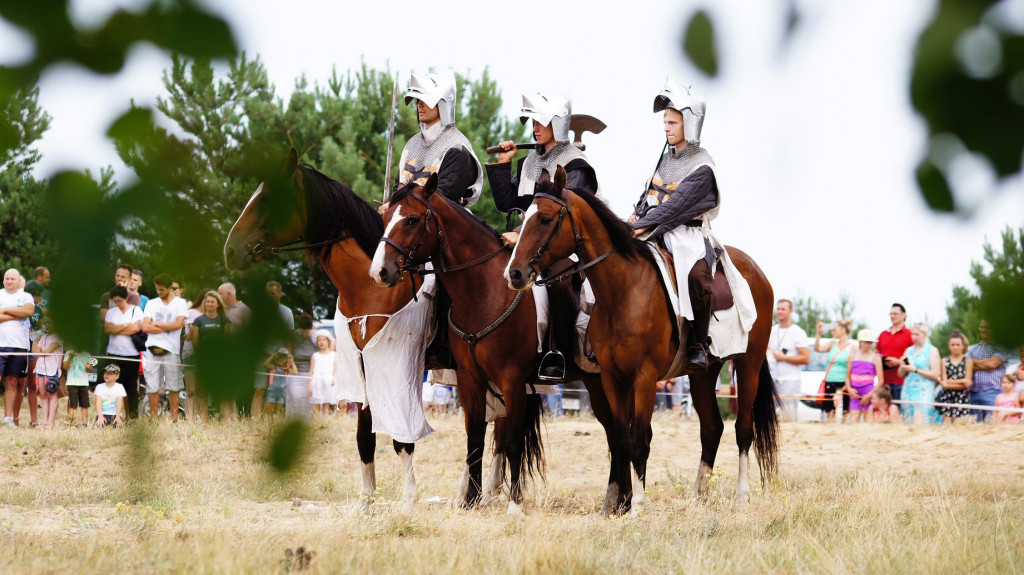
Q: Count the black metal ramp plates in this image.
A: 0